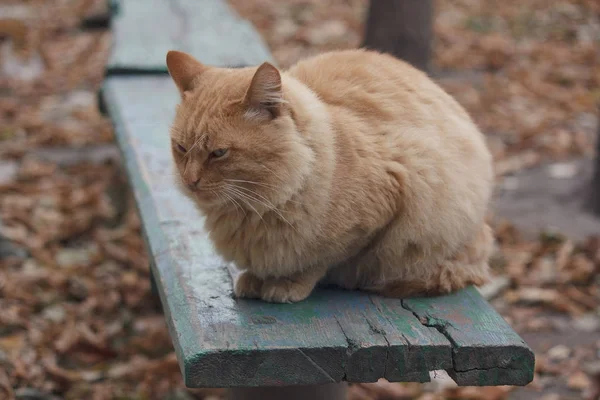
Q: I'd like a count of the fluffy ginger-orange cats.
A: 1